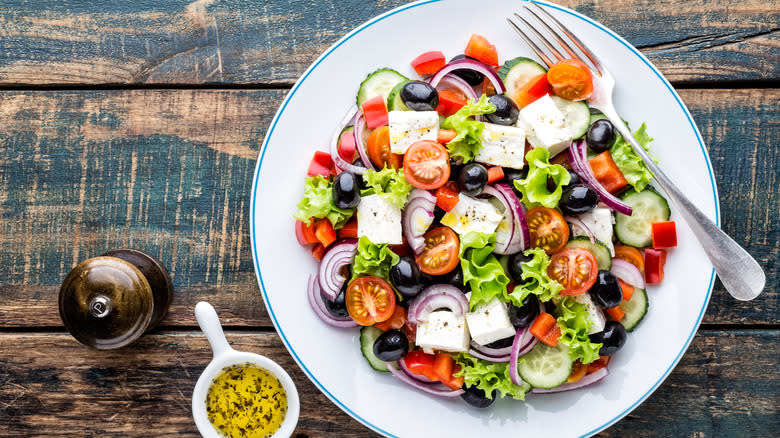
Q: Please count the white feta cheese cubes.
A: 9